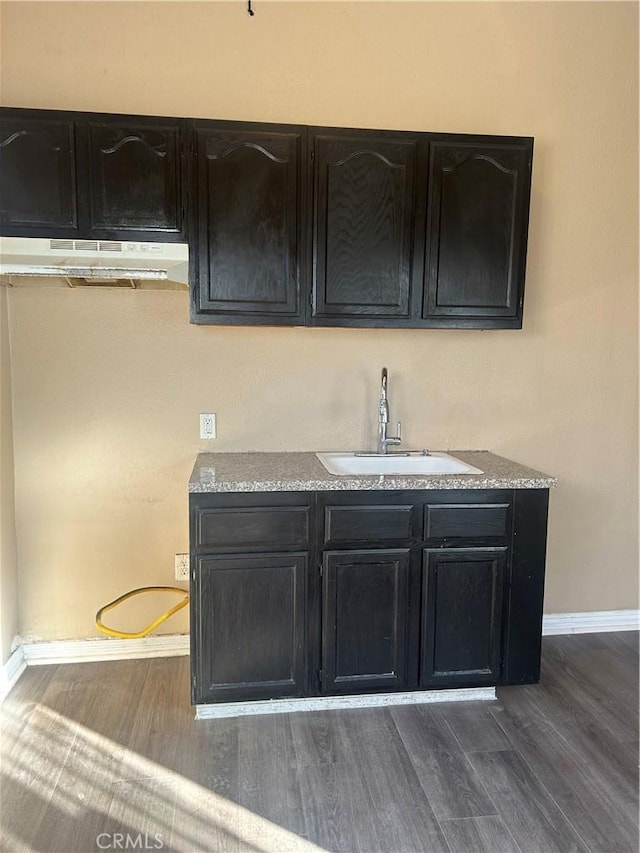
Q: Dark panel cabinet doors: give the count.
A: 8